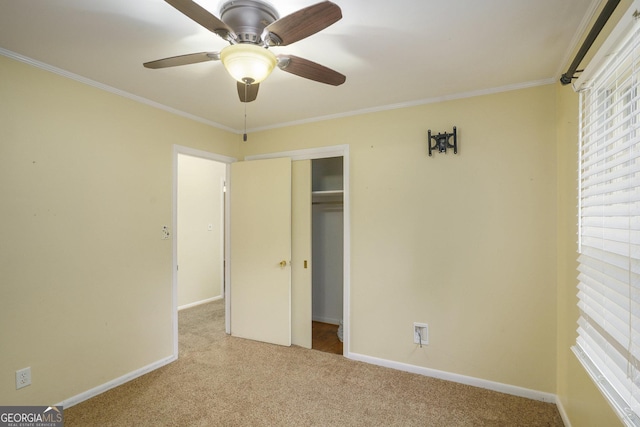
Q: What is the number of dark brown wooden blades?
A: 5